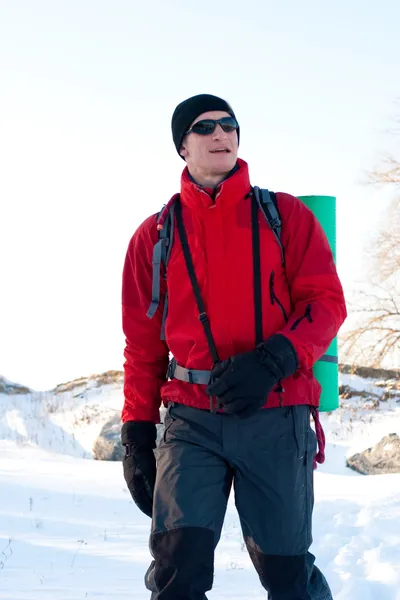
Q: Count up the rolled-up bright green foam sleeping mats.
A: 1